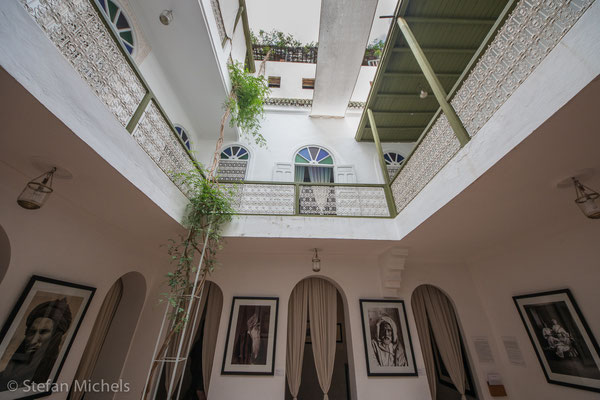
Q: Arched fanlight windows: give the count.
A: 5